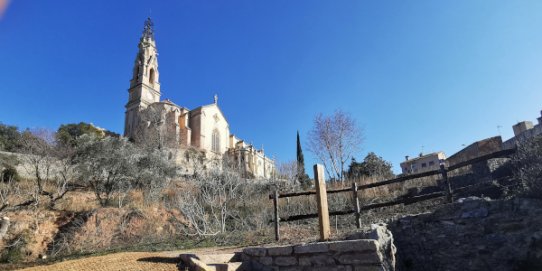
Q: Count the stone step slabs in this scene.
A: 2